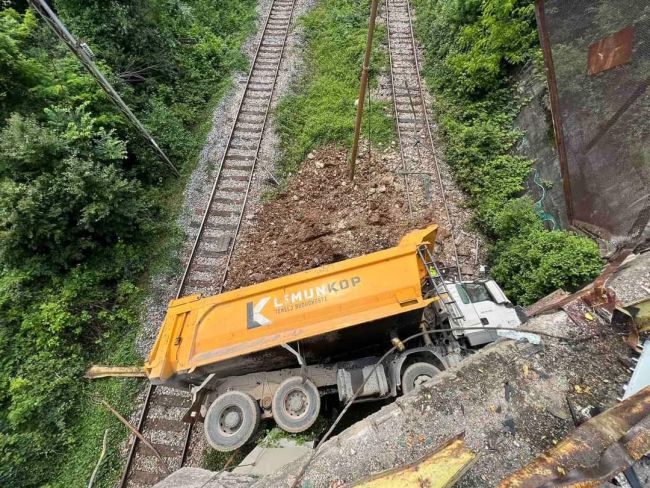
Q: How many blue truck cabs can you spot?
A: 0